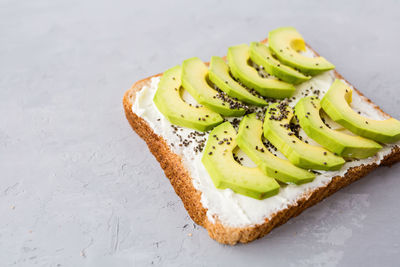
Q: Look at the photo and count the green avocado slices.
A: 11